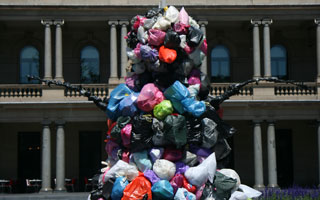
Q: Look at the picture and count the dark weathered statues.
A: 0